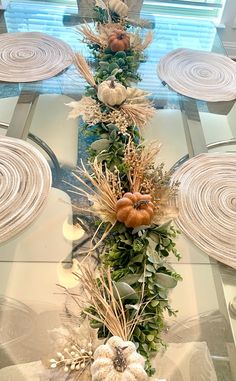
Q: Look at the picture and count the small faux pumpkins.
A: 5